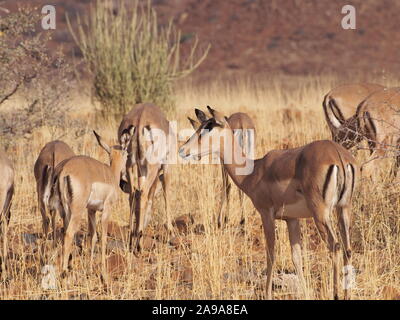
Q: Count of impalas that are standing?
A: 8